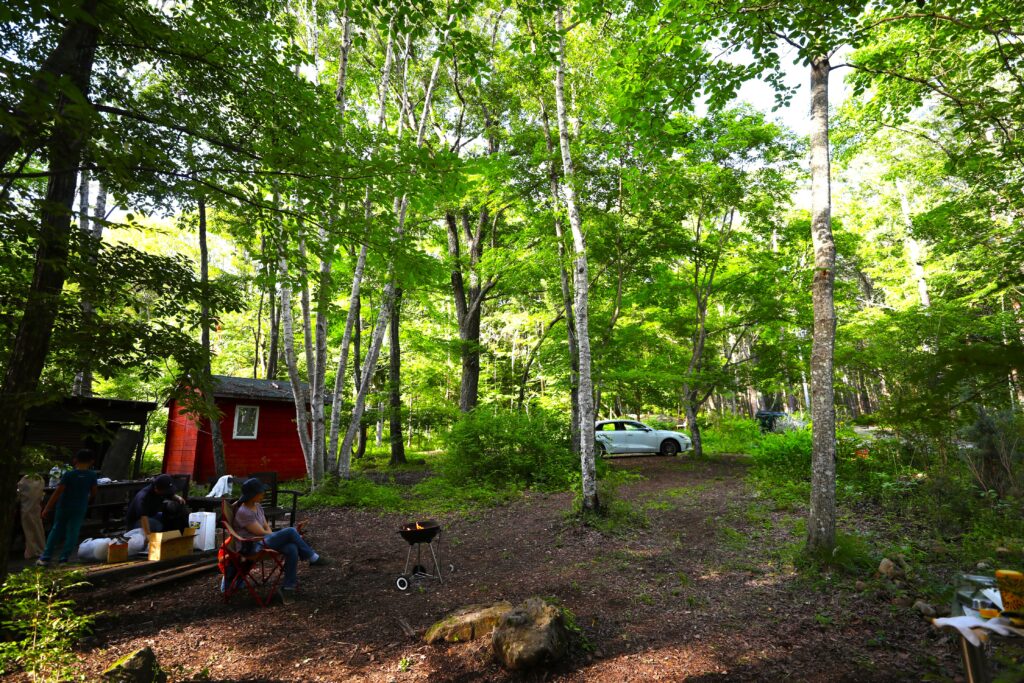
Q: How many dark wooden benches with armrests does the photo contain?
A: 1